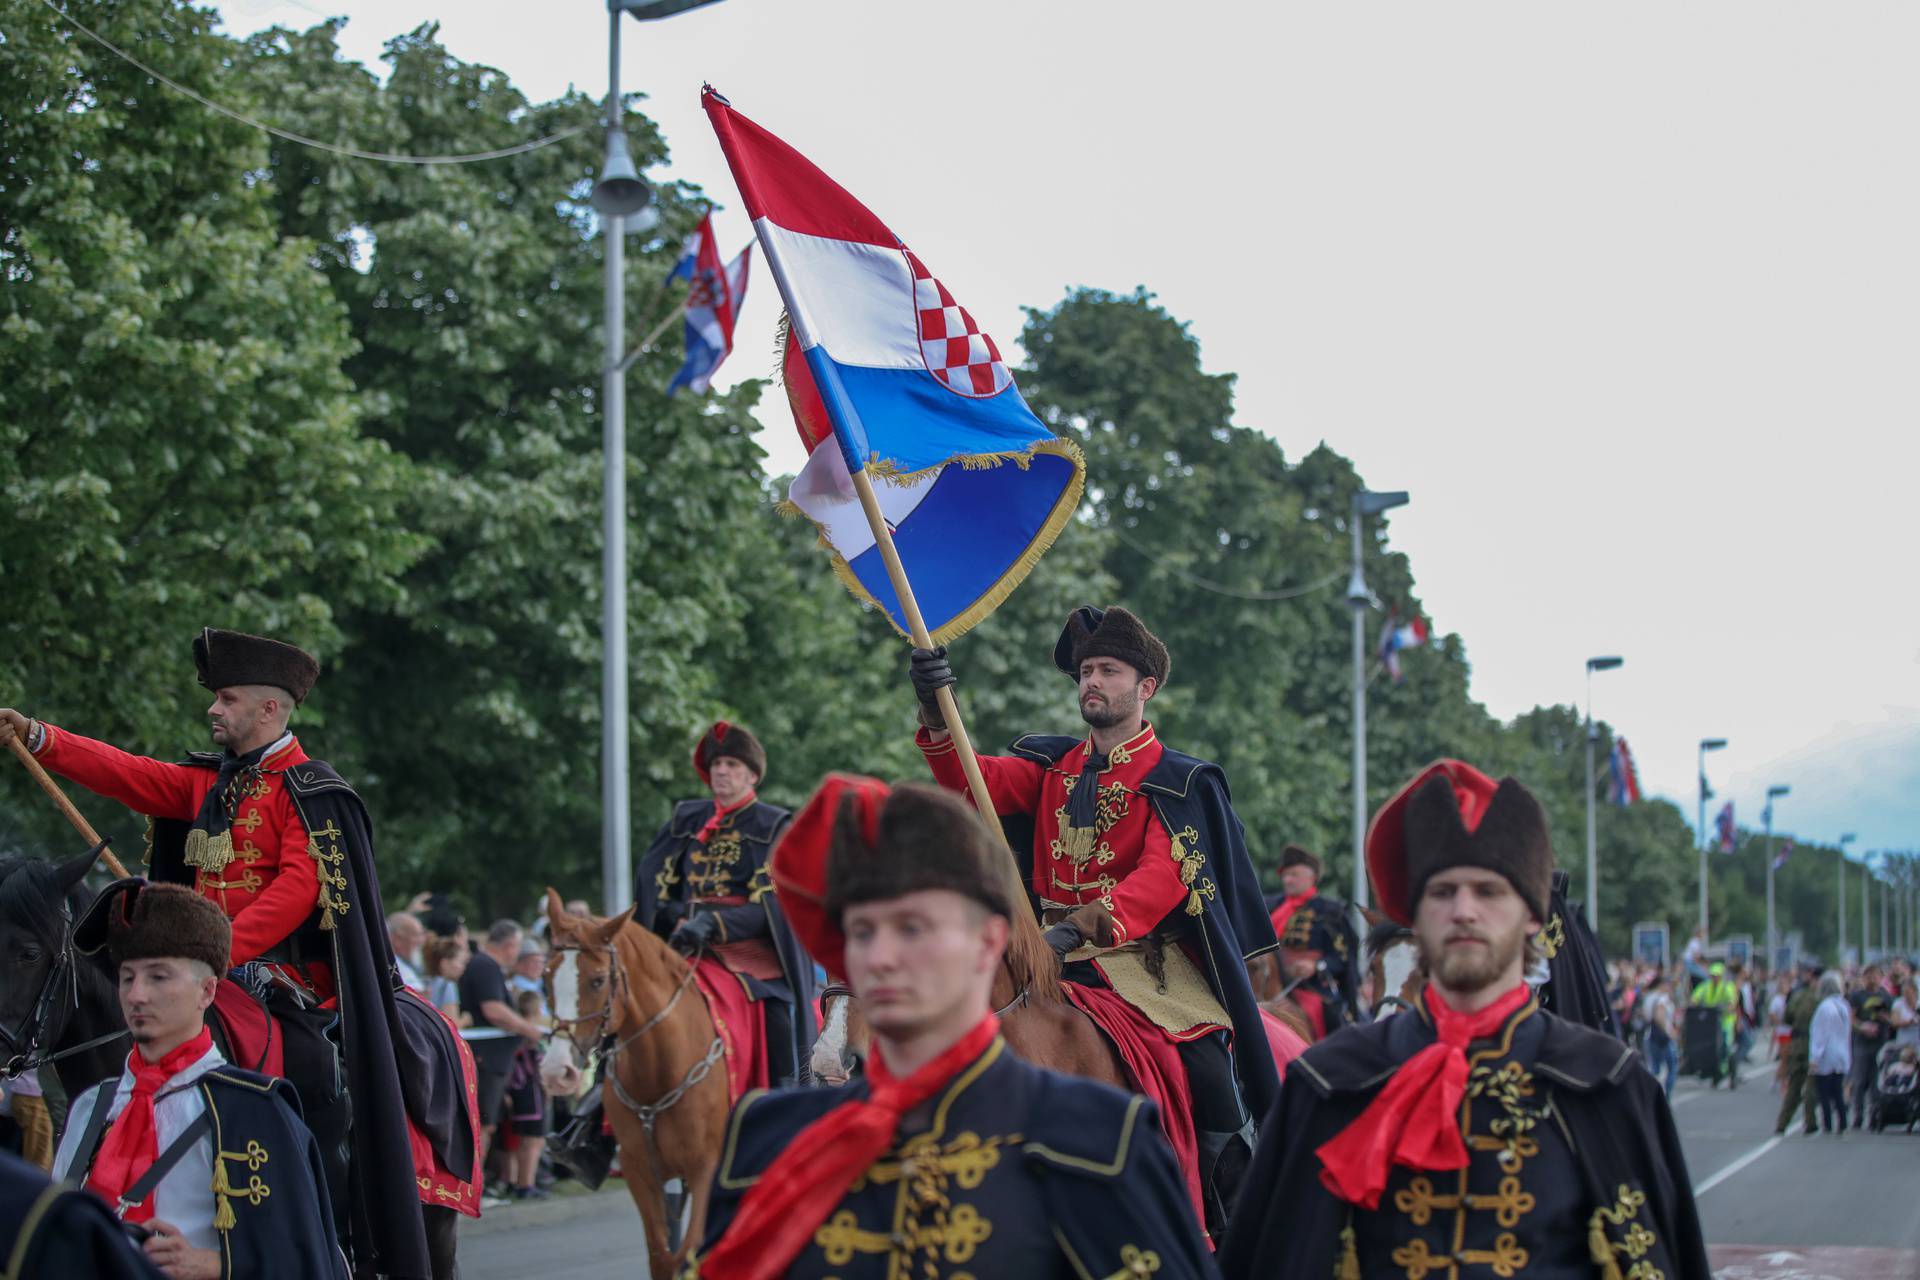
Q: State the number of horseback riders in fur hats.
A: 4